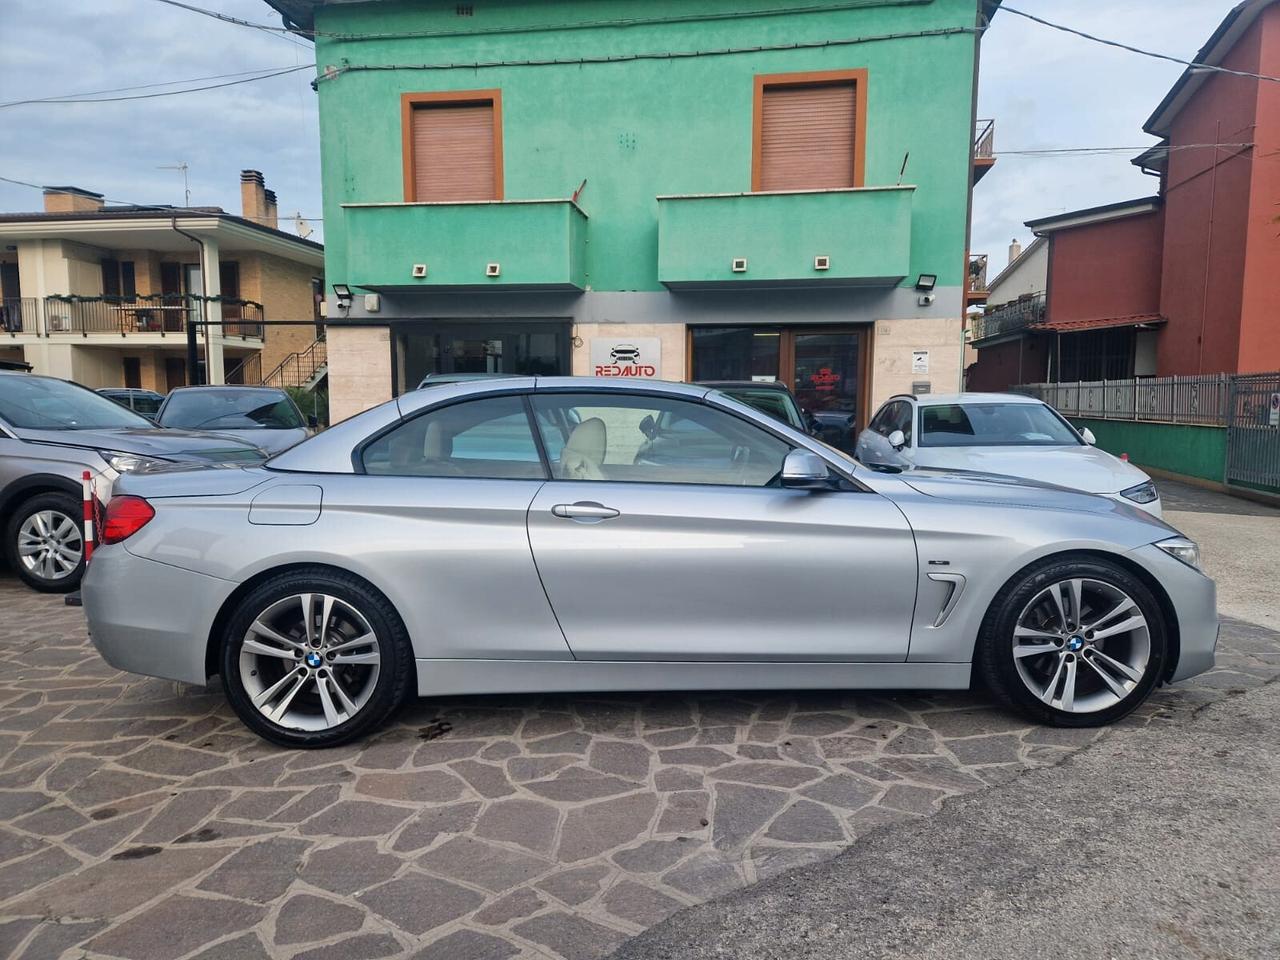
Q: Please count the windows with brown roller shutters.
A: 2